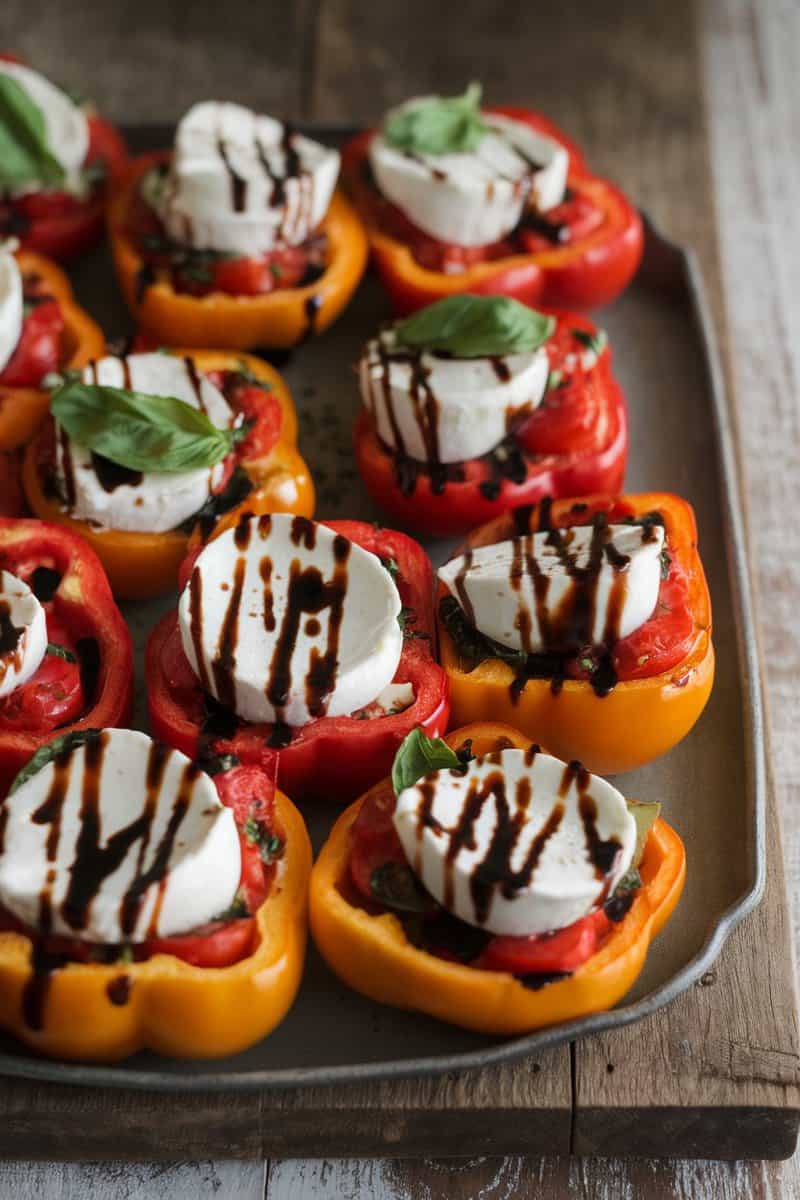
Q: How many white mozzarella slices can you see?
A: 11